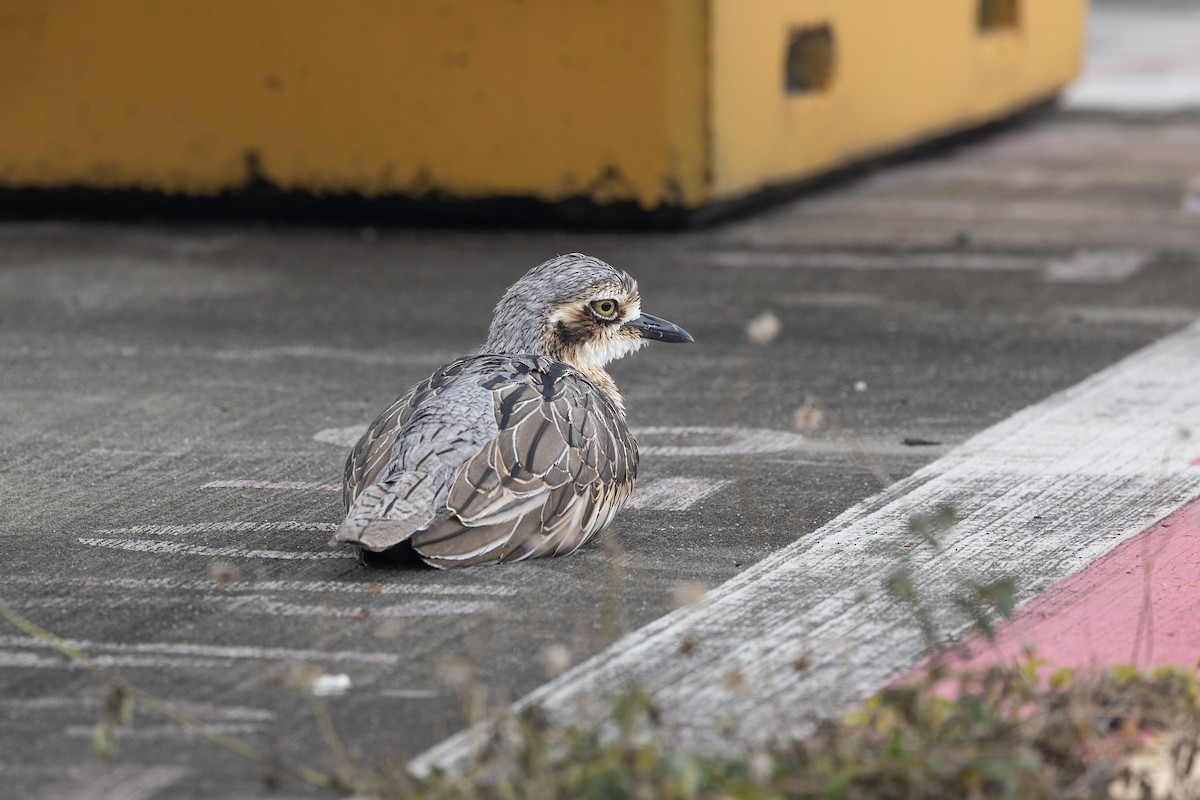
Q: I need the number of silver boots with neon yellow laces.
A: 0